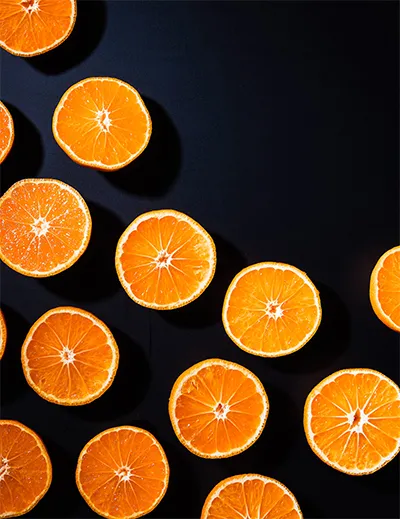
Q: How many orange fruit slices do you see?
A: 14